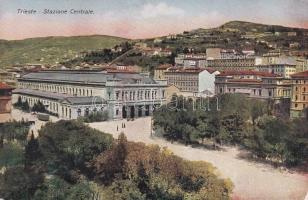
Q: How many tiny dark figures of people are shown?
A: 3